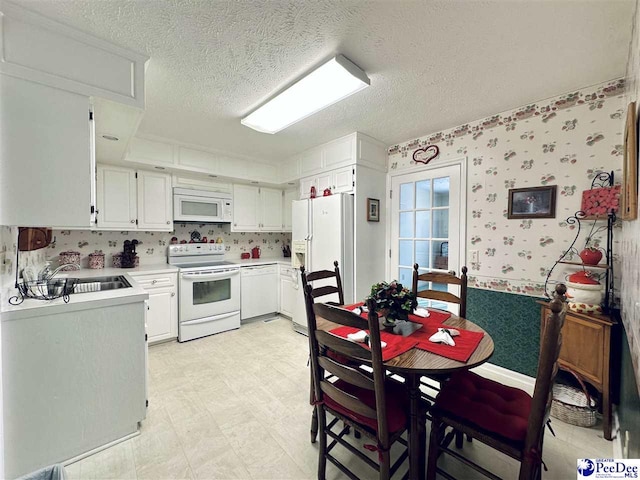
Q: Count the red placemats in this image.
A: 4